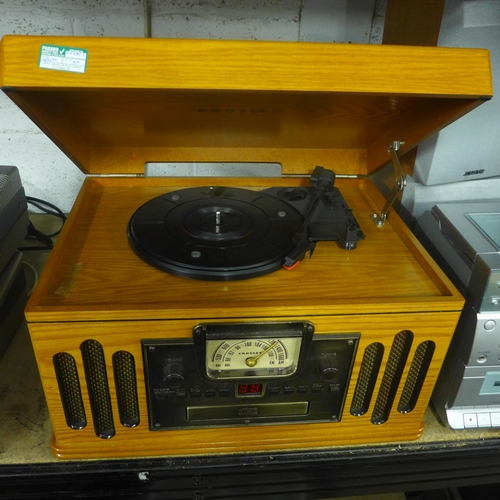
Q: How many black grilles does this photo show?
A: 6